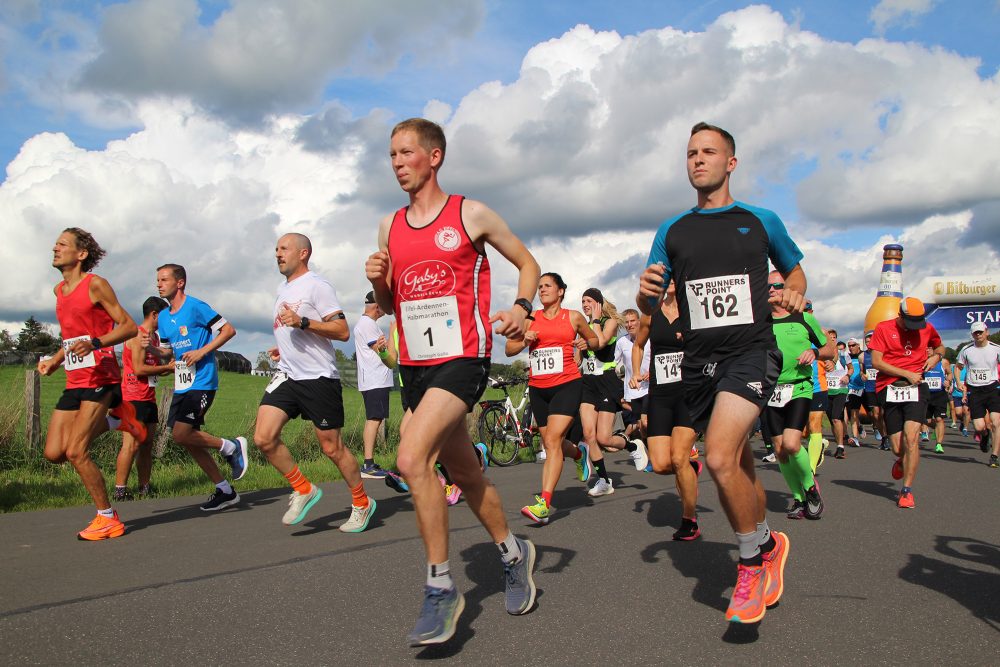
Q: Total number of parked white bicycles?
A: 1